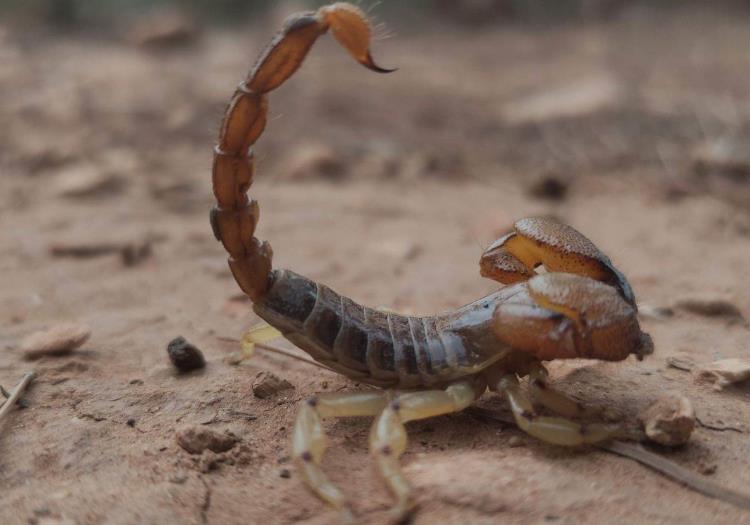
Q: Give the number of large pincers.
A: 2